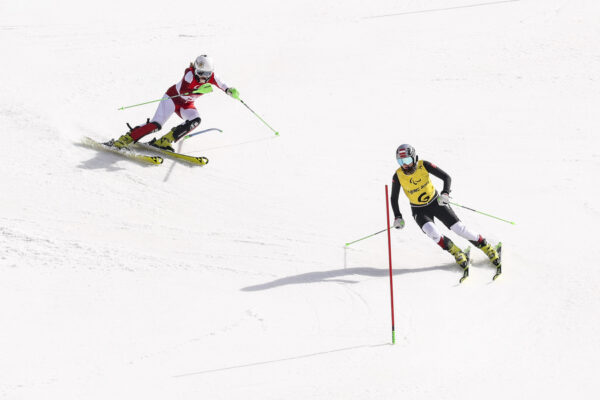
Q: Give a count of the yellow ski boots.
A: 4